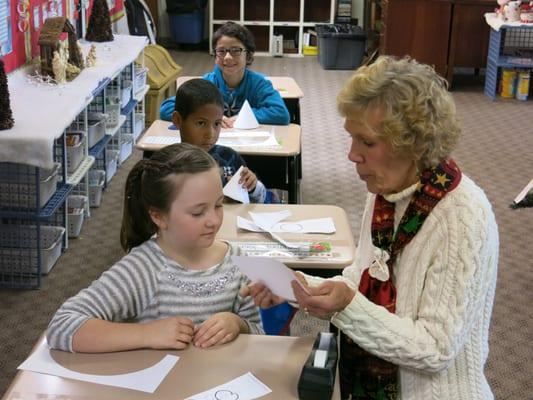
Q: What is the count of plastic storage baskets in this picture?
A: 12